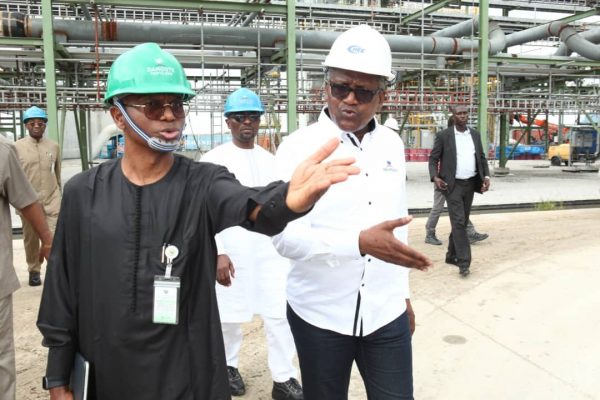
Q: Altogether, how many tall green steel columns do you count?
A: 3